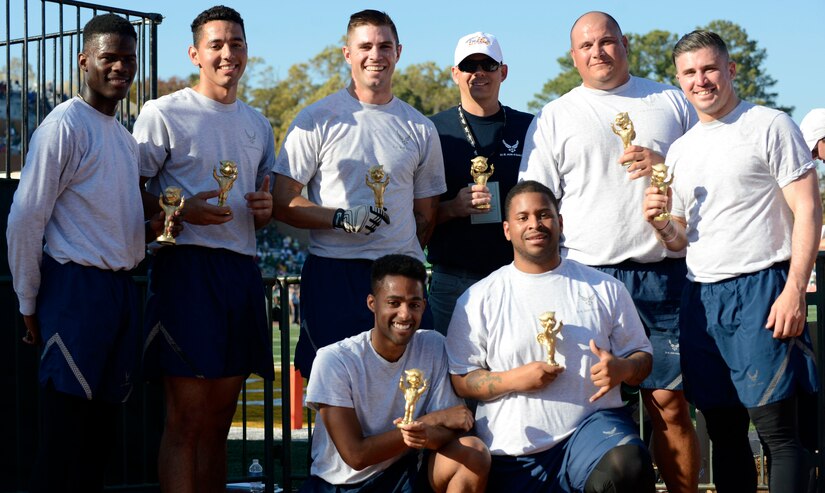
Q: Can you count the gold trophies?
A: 8